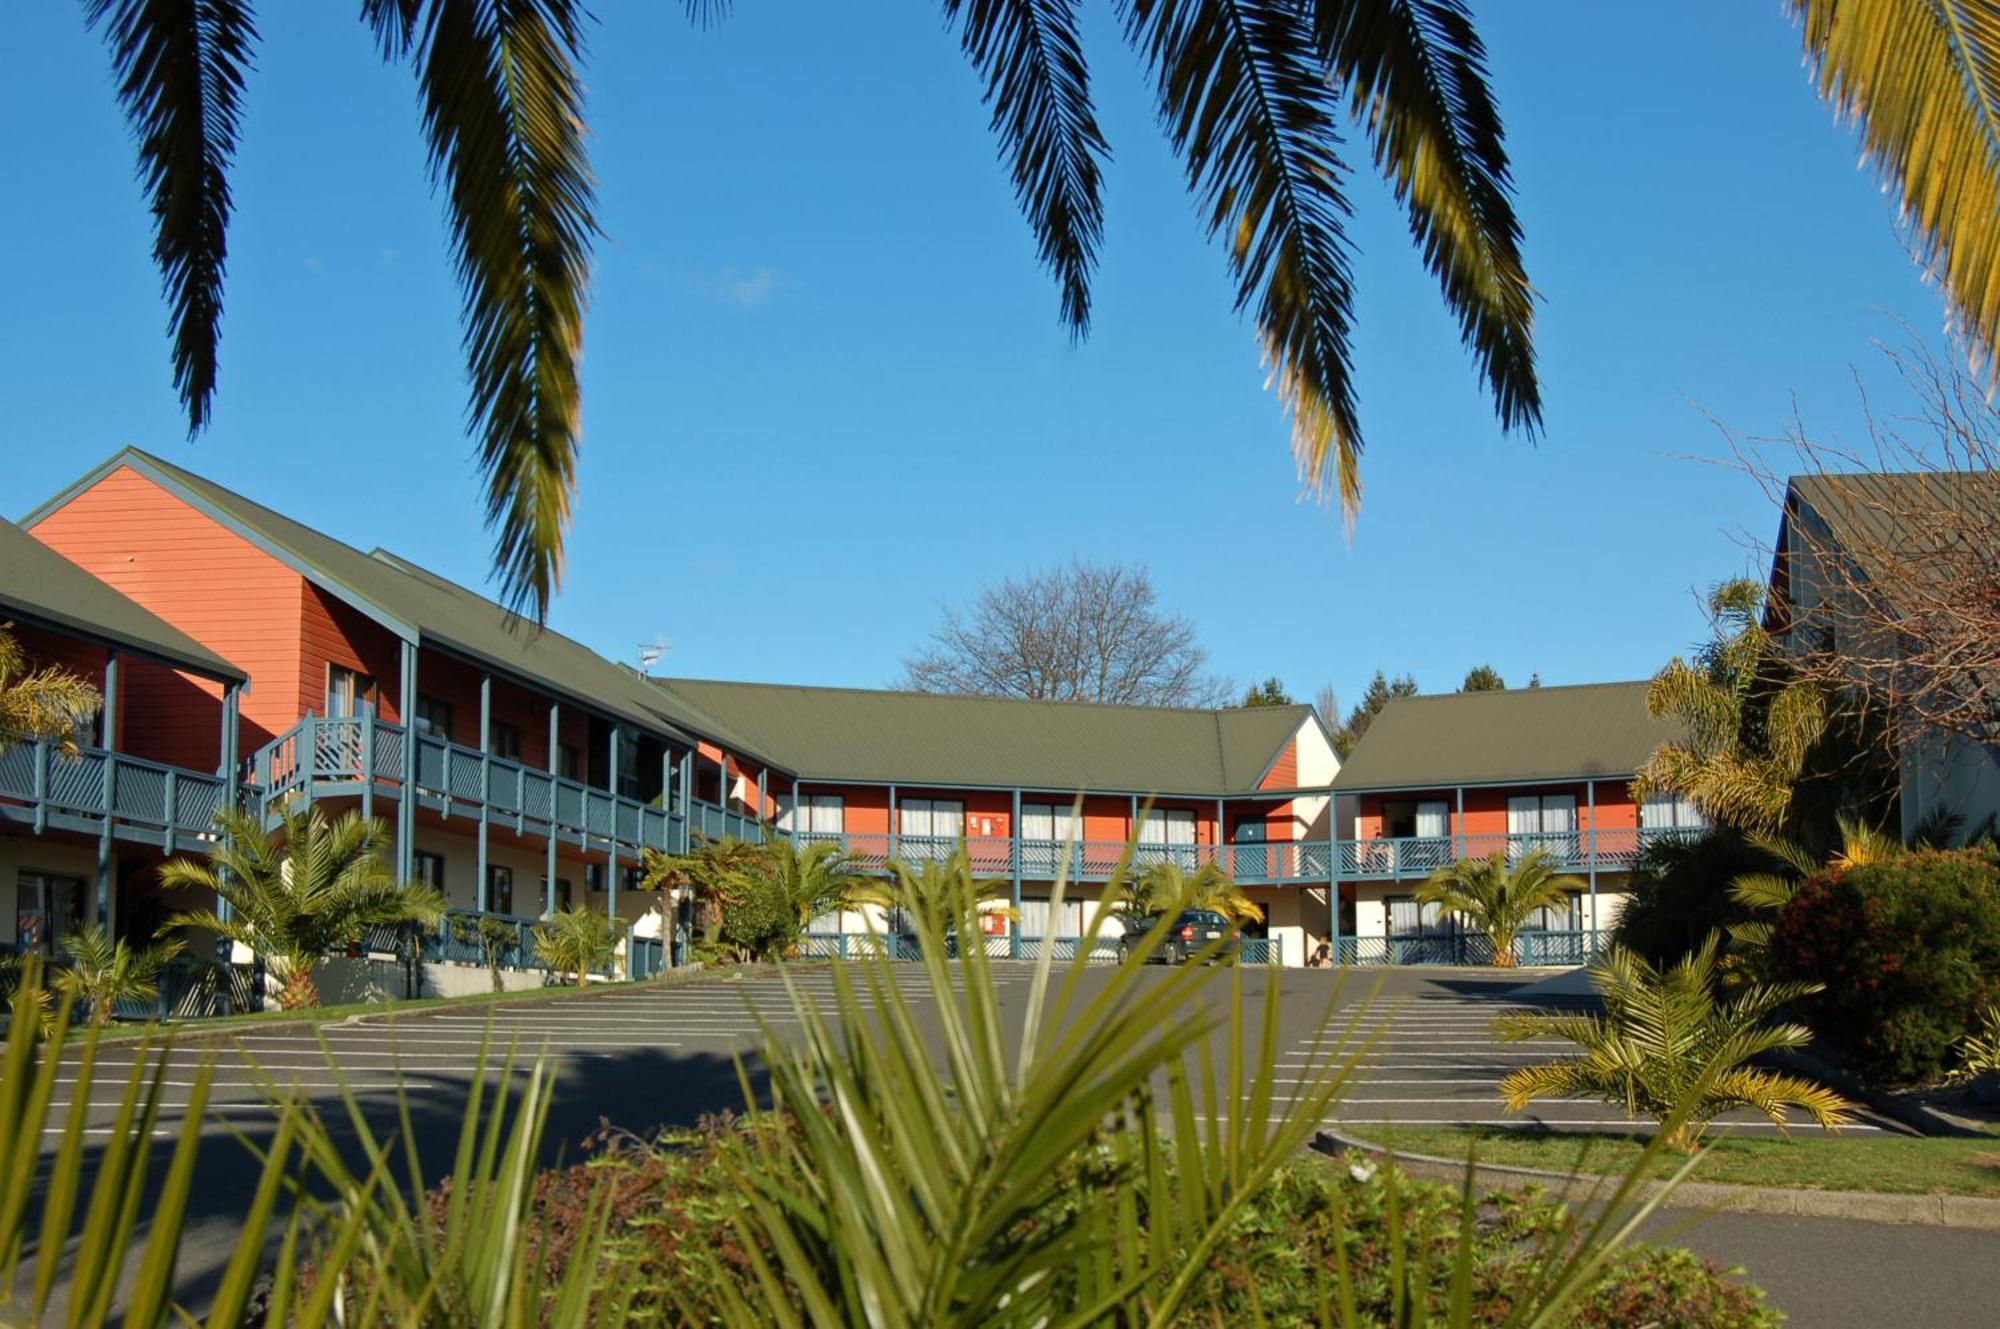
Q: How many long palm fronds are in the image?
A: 6